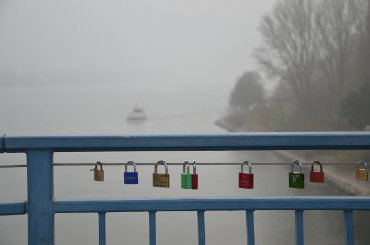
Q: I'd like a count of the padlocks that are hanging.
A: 9